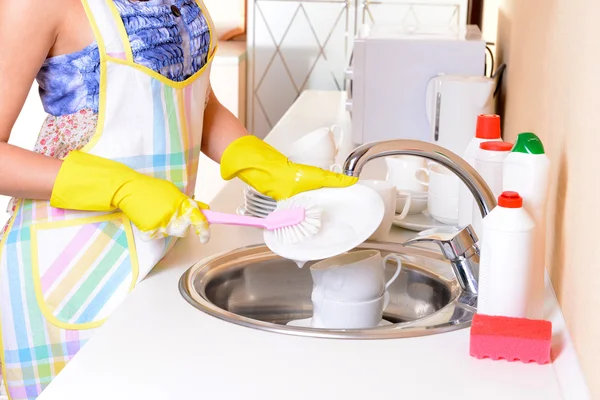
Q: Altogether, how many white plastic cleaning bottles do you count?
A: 4